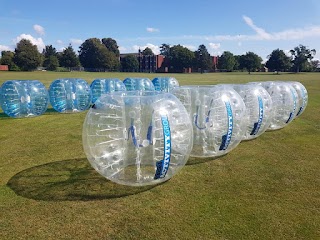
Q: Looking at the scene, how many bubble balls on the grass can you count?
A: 10